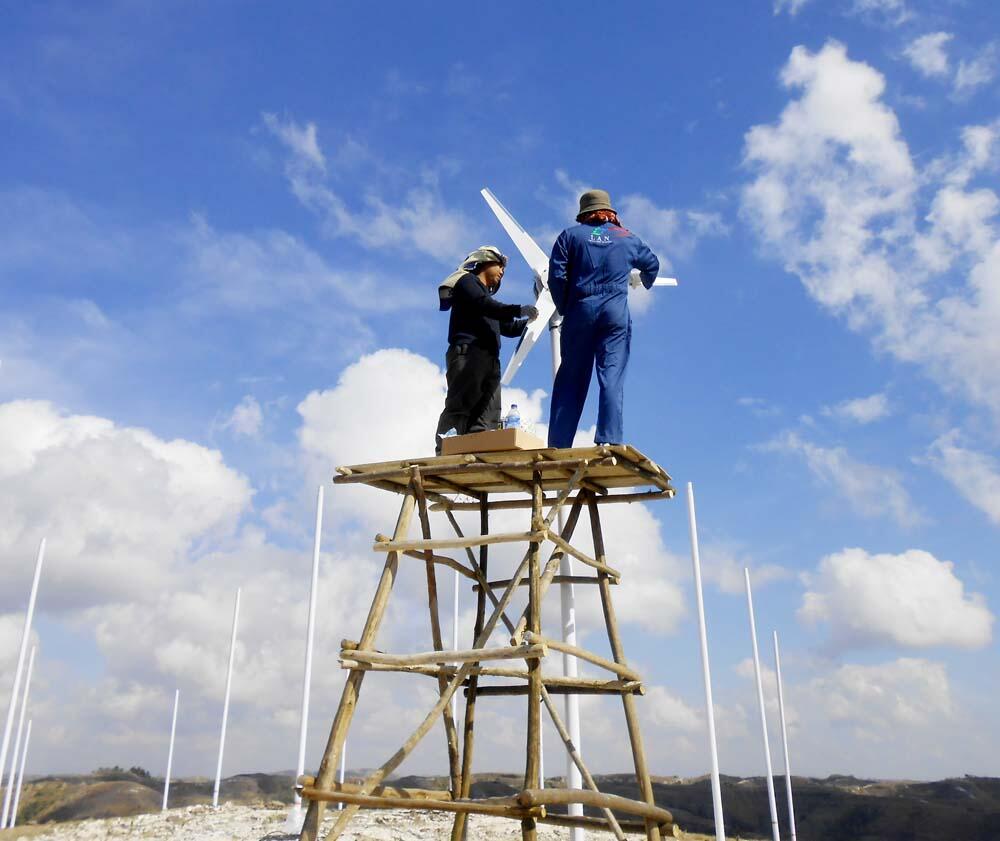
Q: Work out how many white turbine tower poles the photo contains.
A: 13